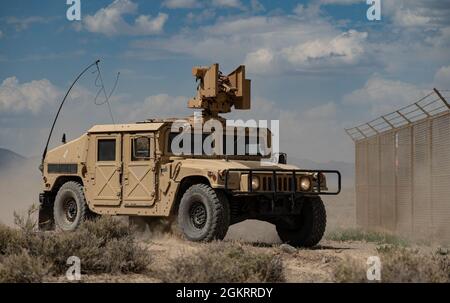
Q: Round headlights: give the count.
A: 2